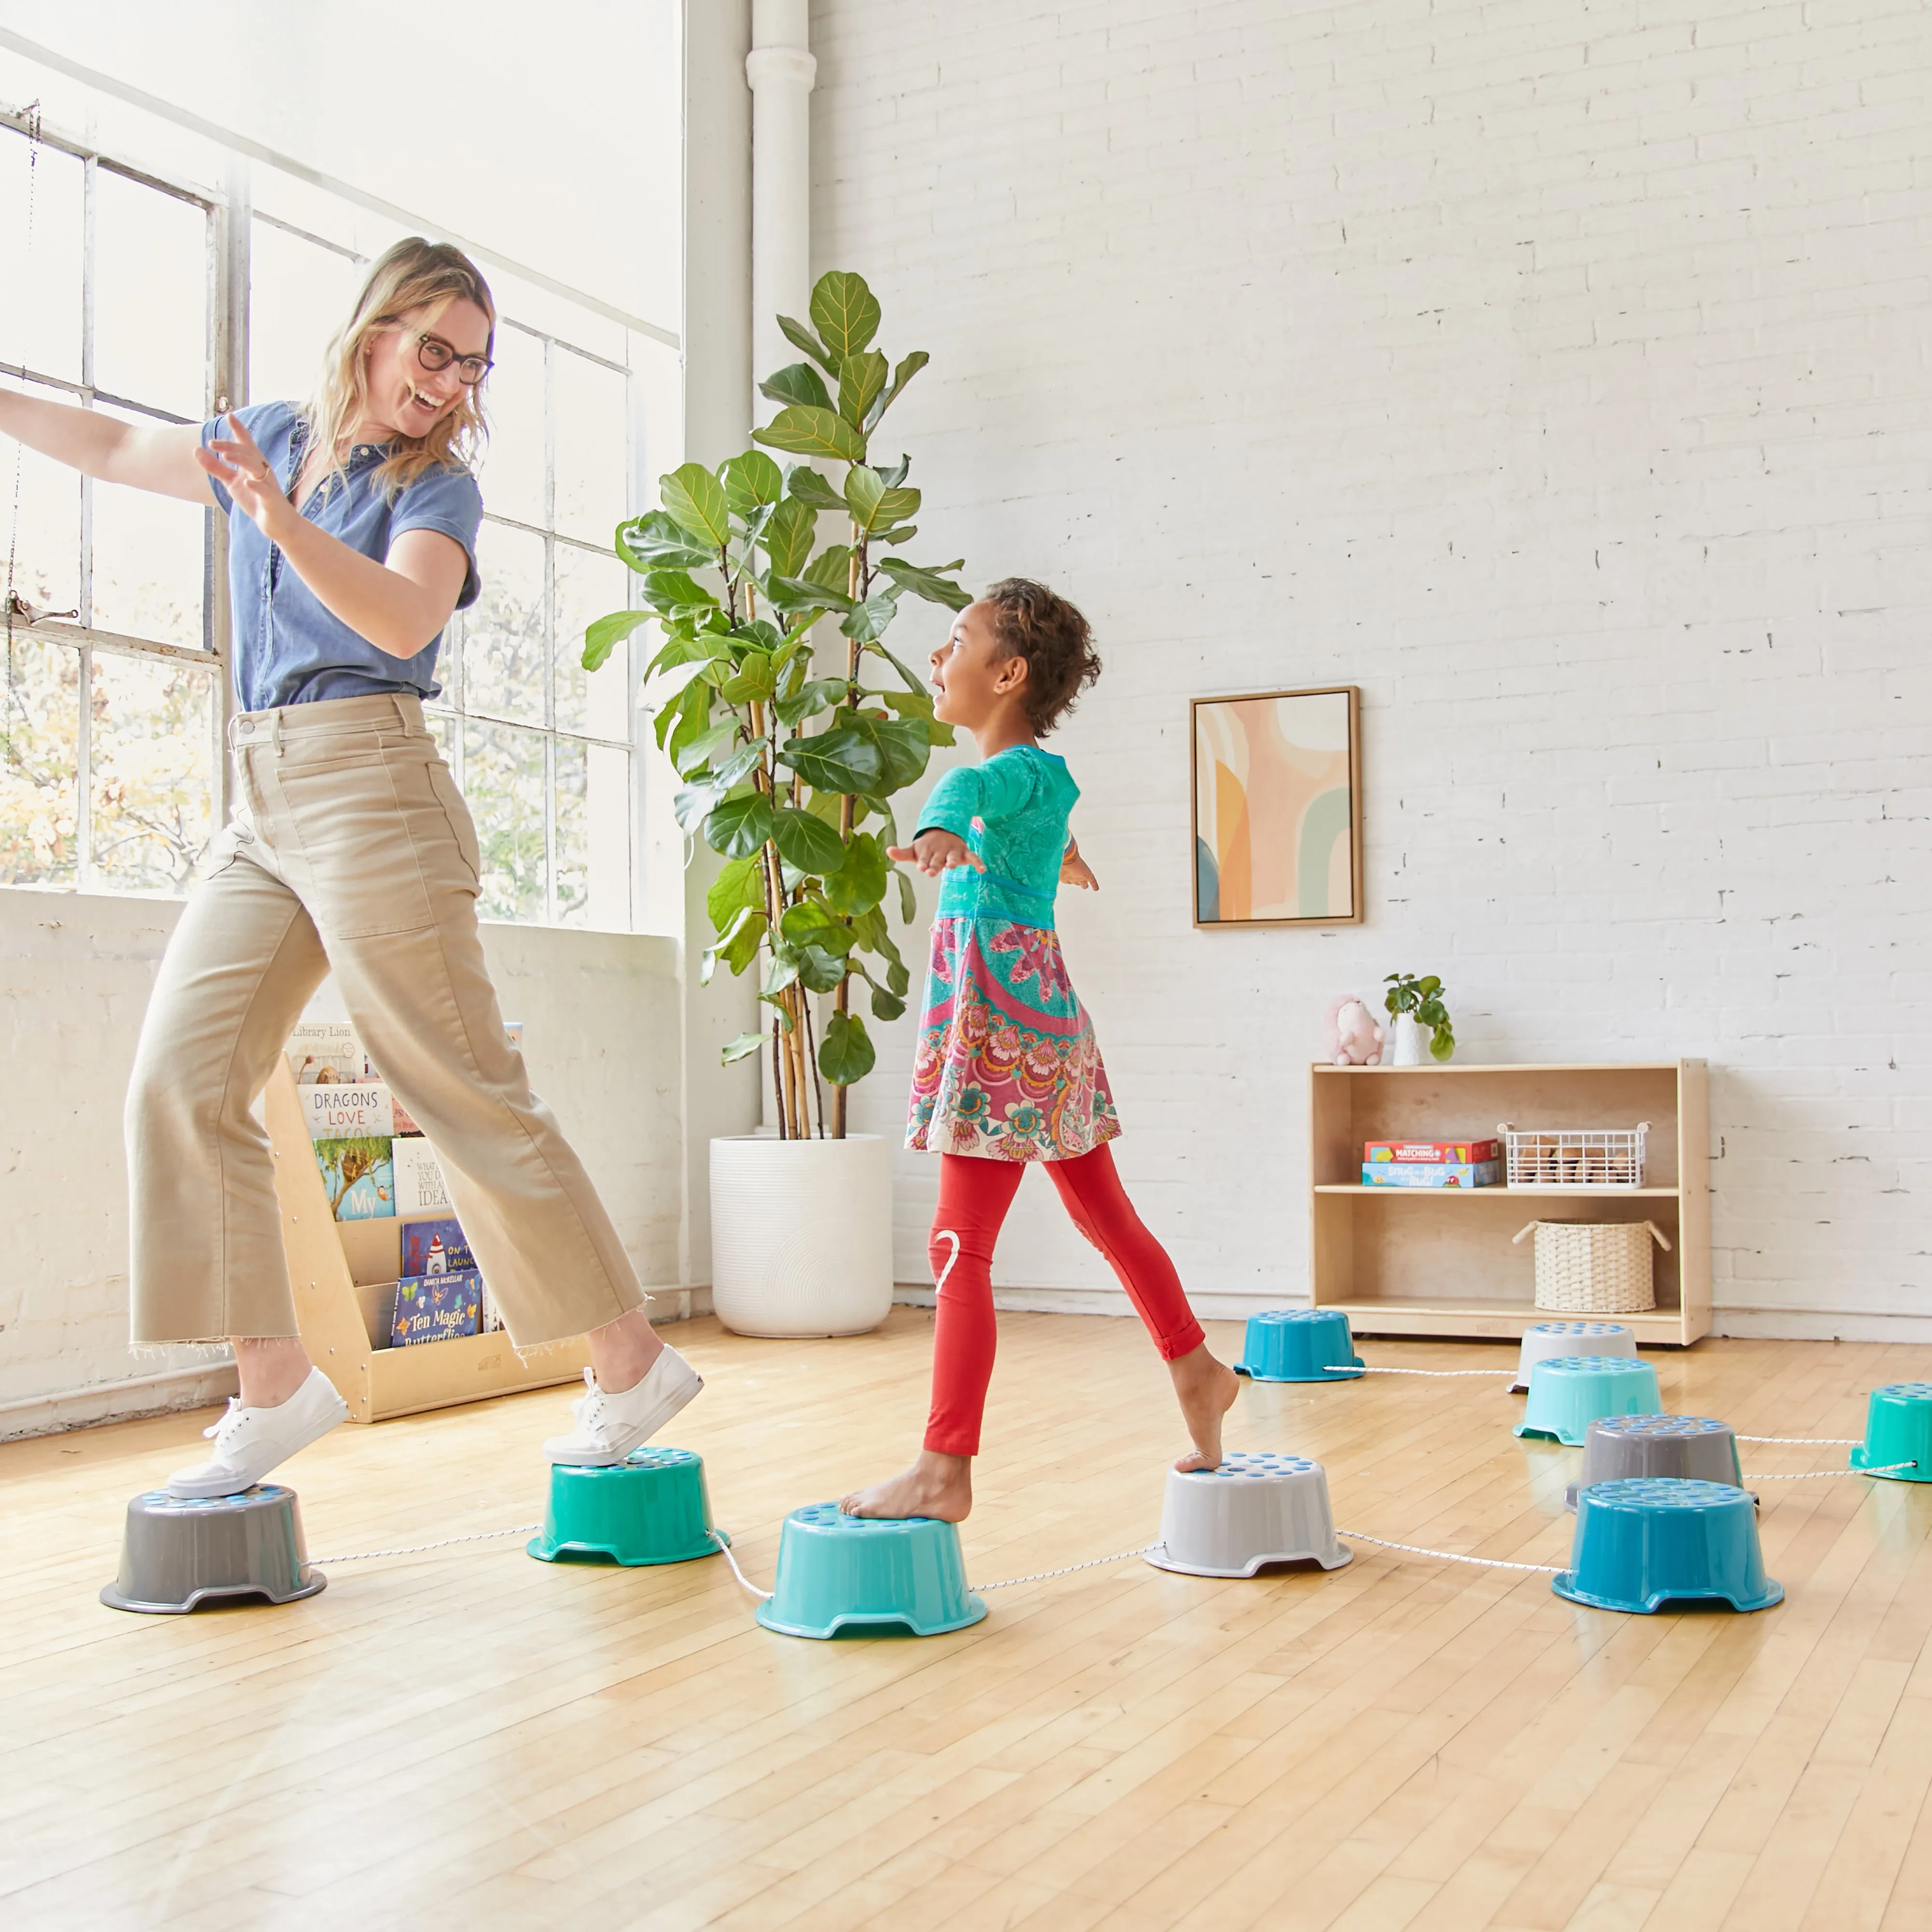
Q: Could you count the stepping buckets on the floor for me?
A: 10